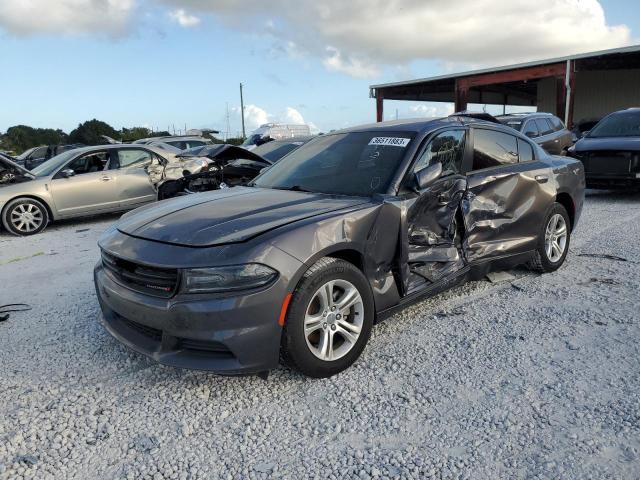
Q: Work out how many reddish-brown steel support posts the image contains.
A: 3